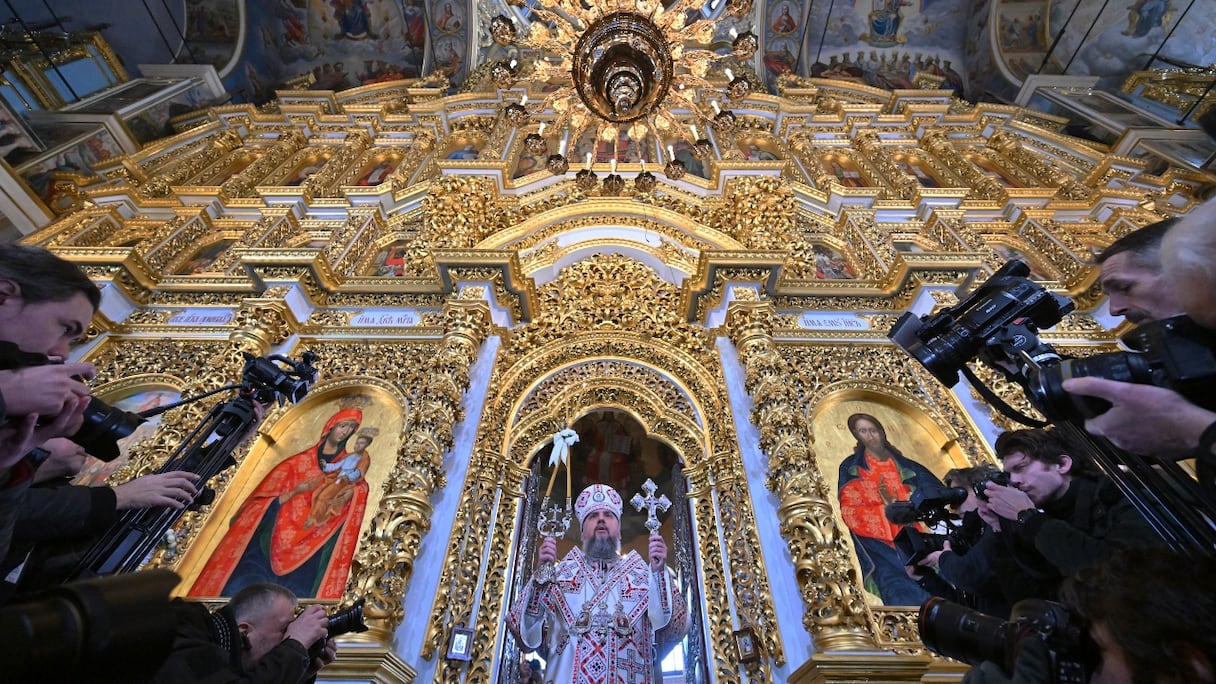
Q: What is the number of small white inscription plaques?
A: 3